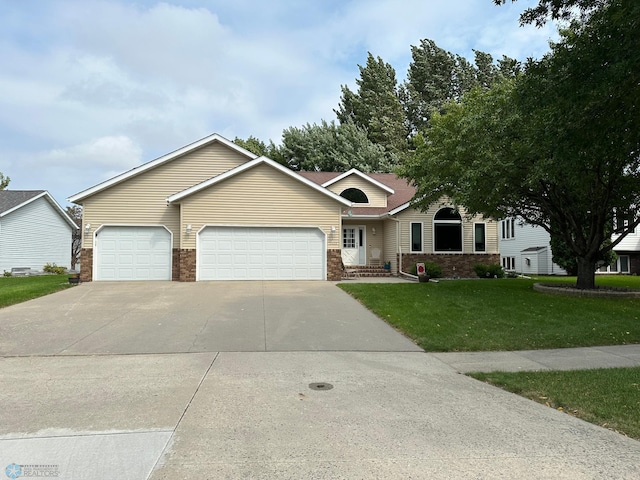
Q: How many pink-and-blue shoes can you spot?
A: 0